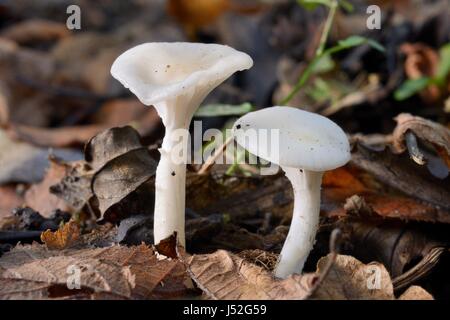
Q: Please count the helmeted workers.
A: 0